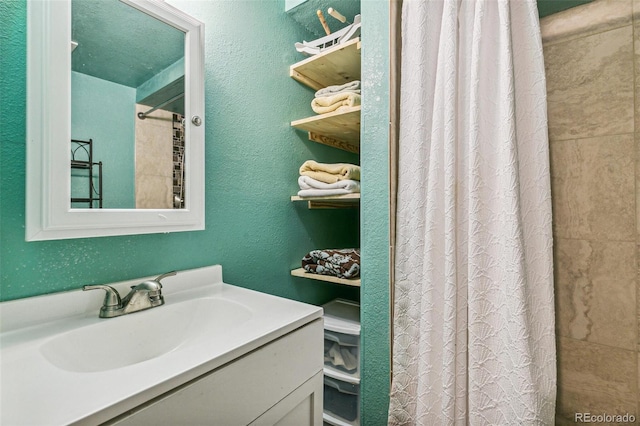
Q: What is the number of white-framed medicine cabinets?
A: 1